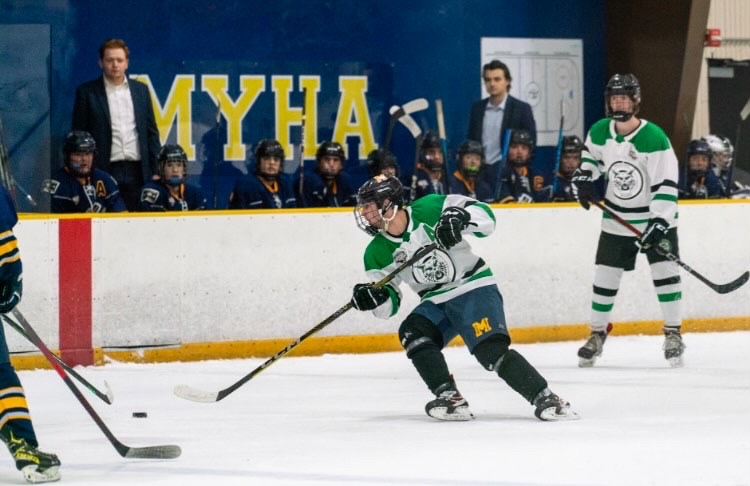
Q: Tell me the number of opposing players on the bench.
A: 11